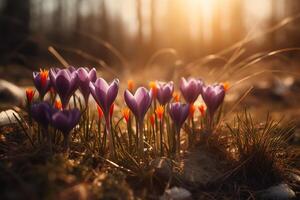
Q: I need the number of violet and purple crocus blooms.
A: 11